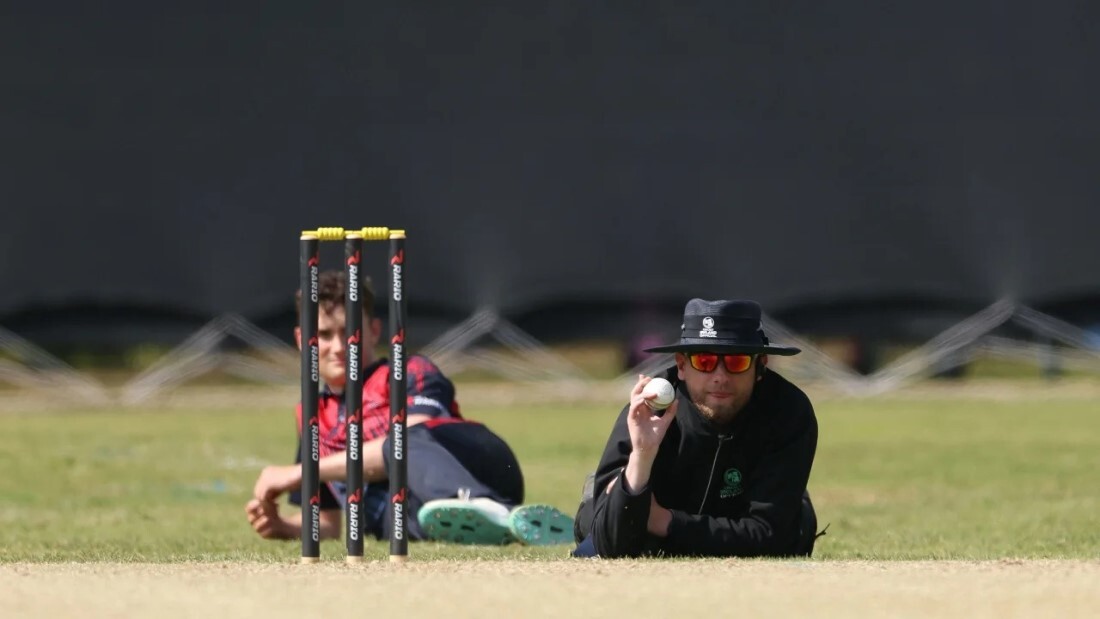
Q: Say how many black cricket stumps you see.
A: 3